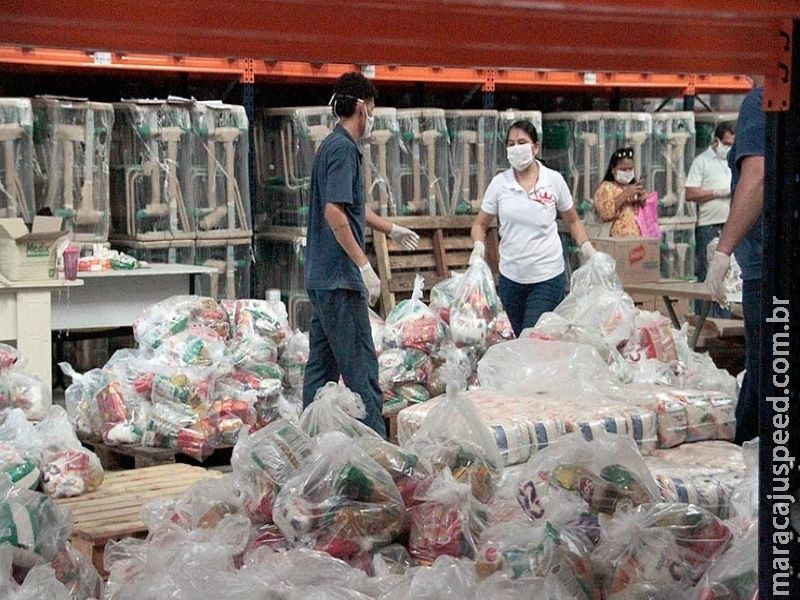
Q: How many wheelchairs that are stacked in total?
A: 0